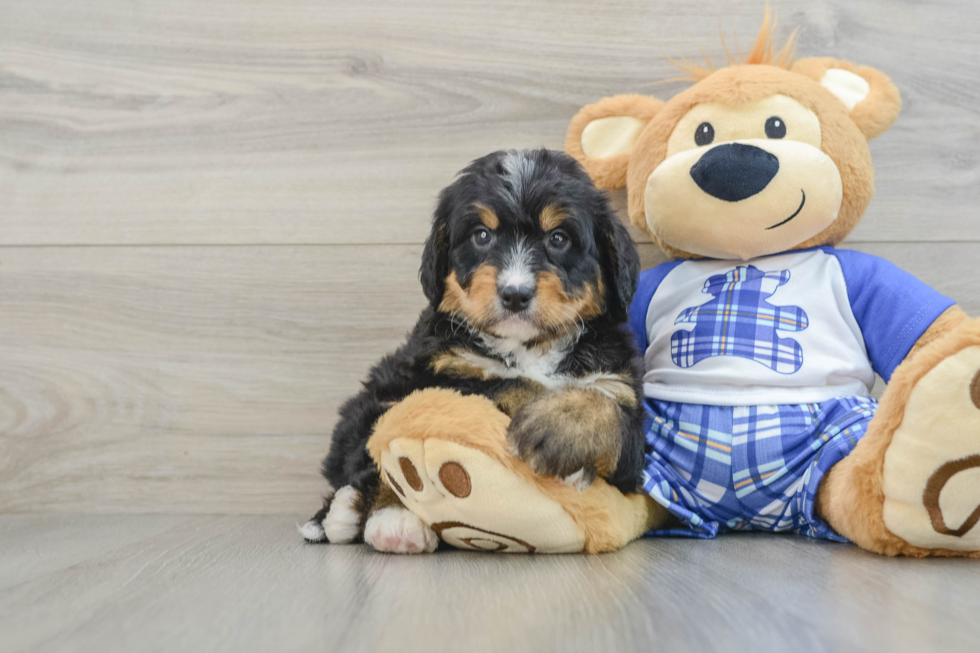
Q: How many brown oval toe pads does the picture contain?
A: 4